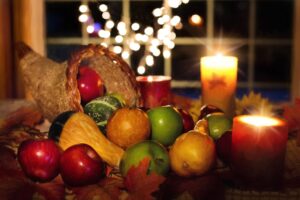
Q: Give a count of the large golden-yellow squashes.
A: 1